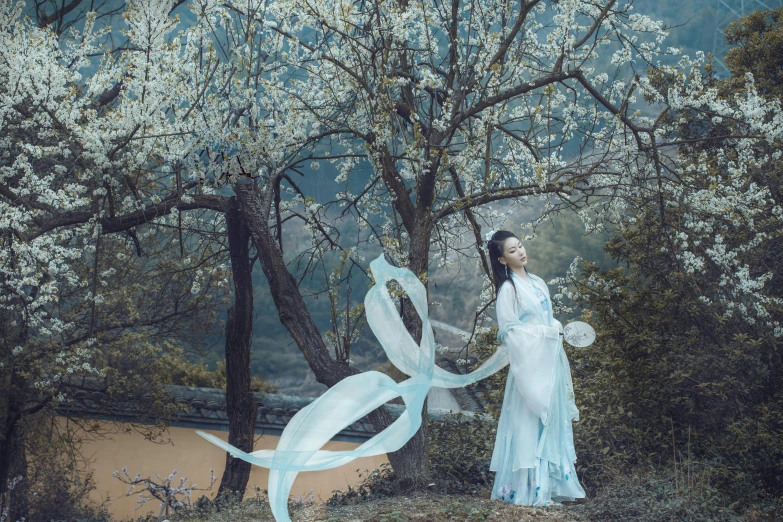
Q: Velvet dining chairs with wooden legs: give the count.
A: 0